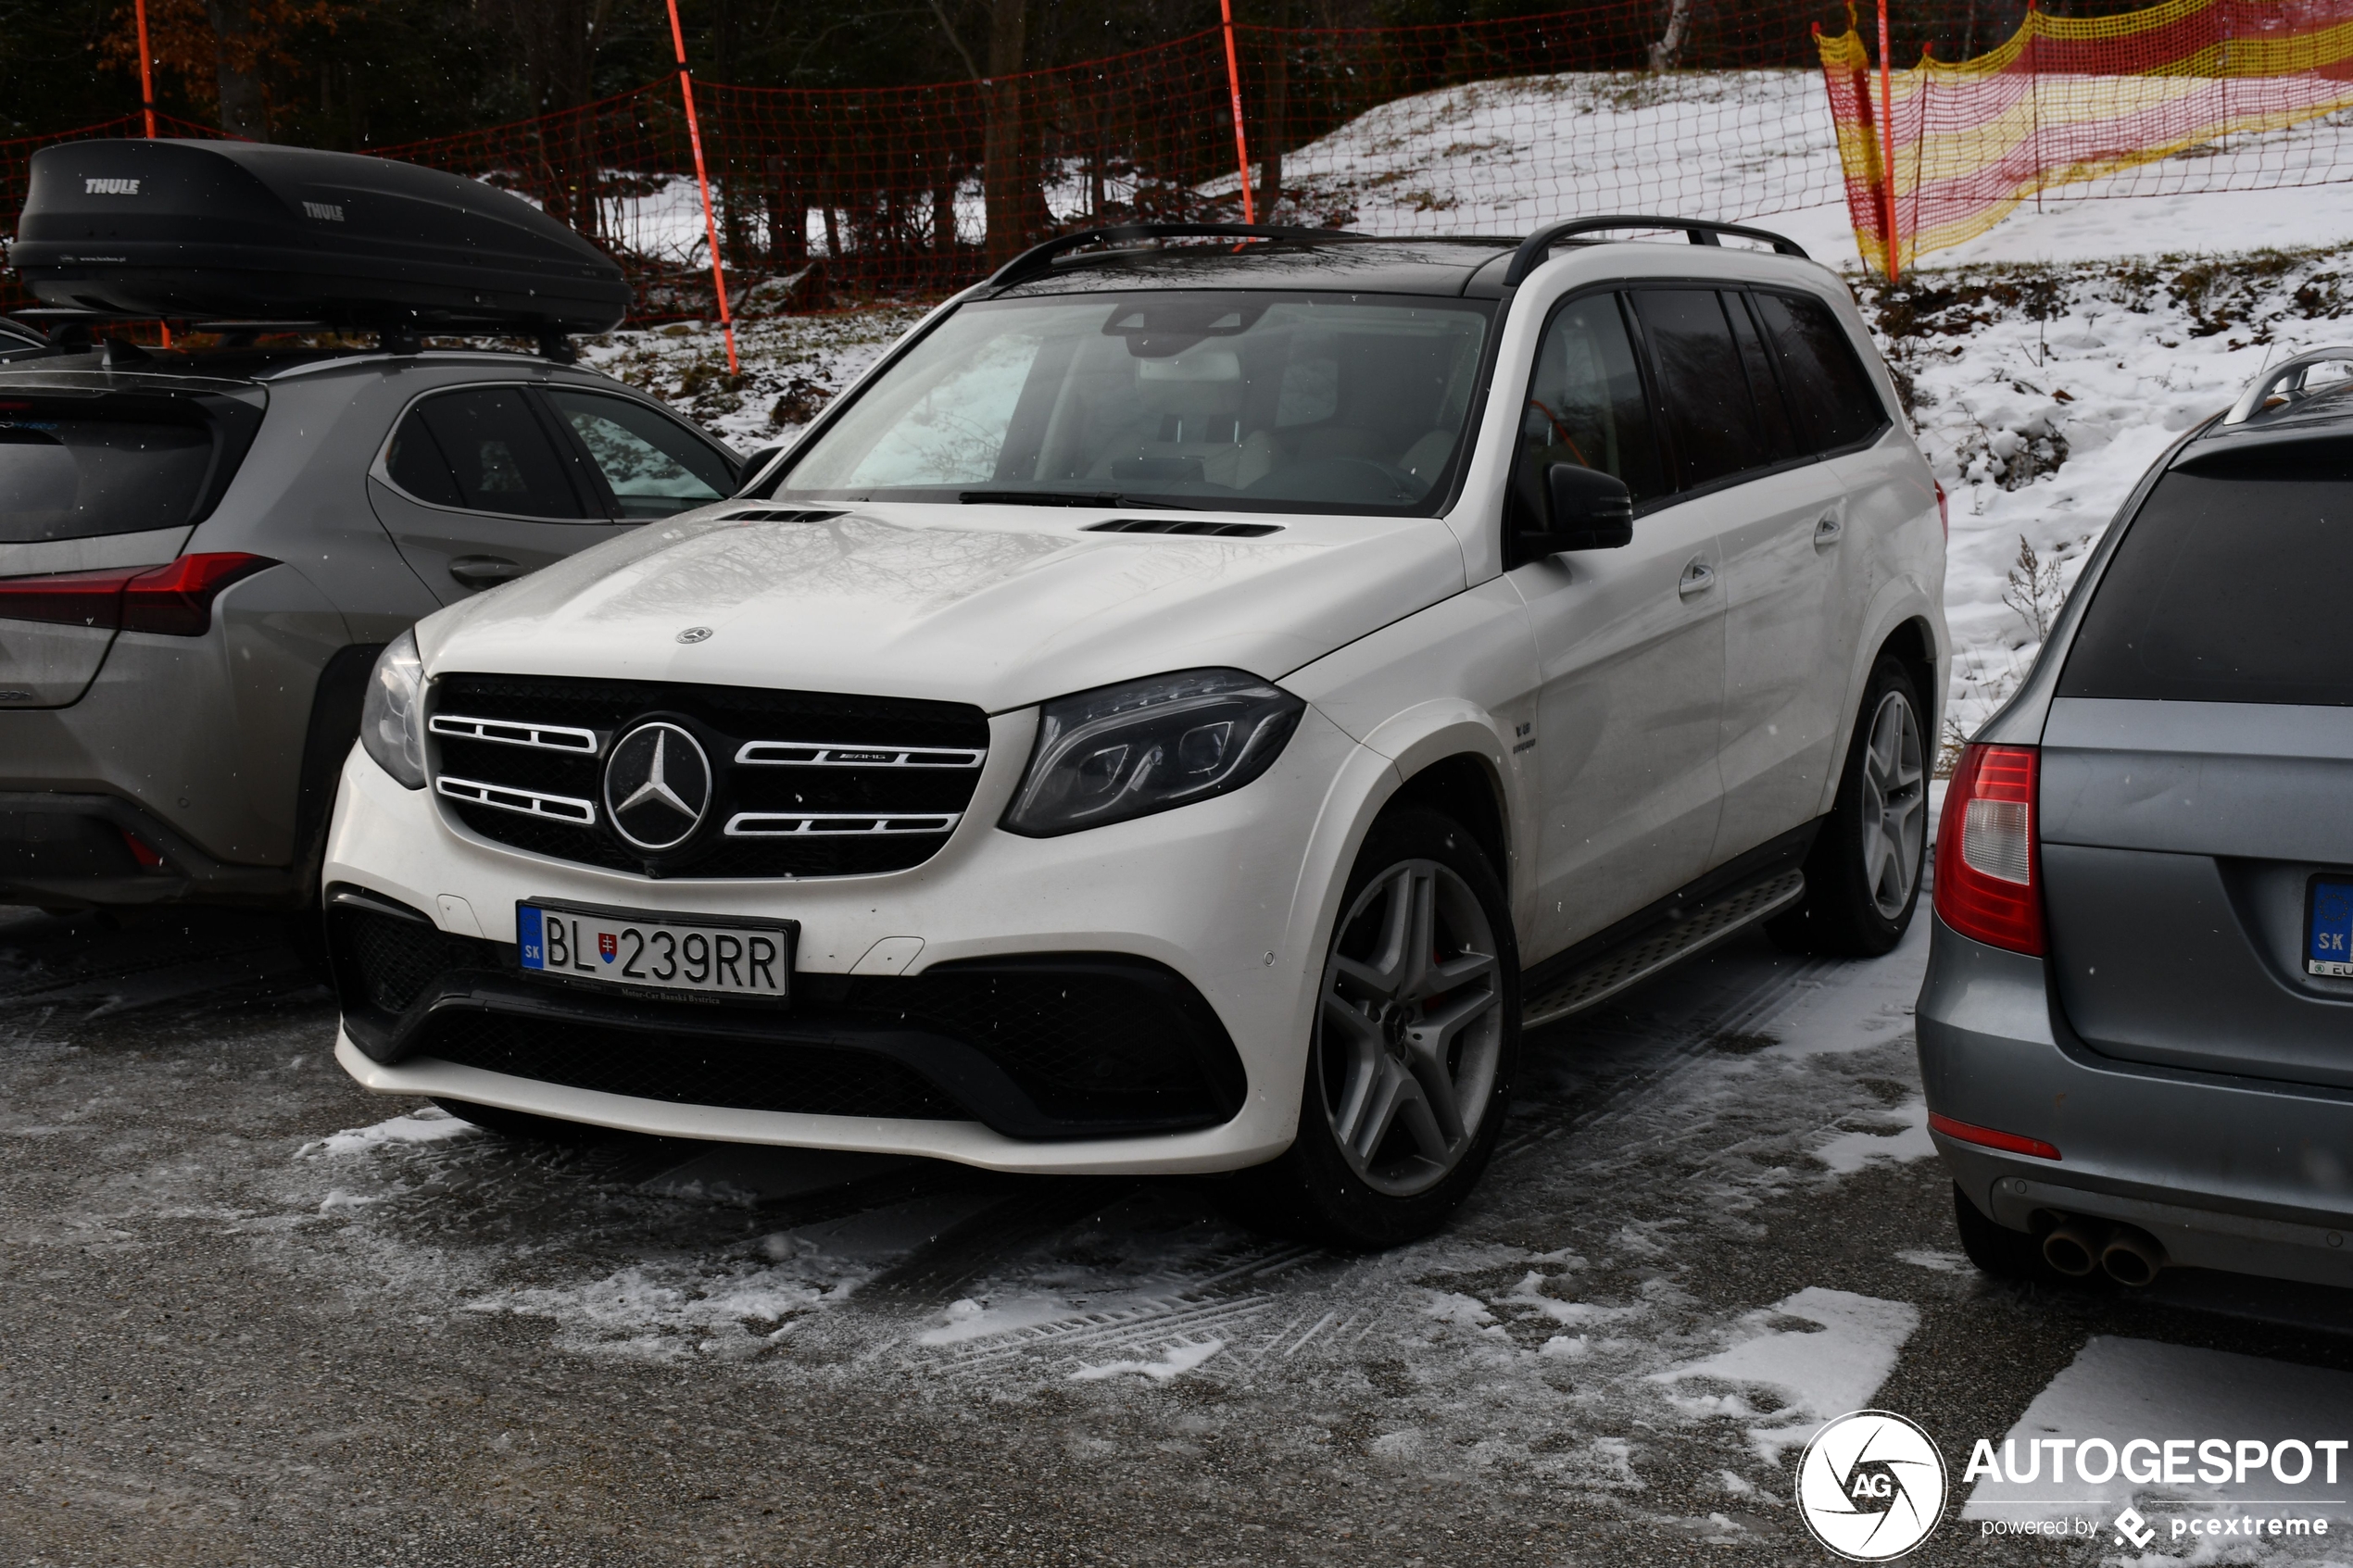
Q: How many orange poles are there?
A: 4